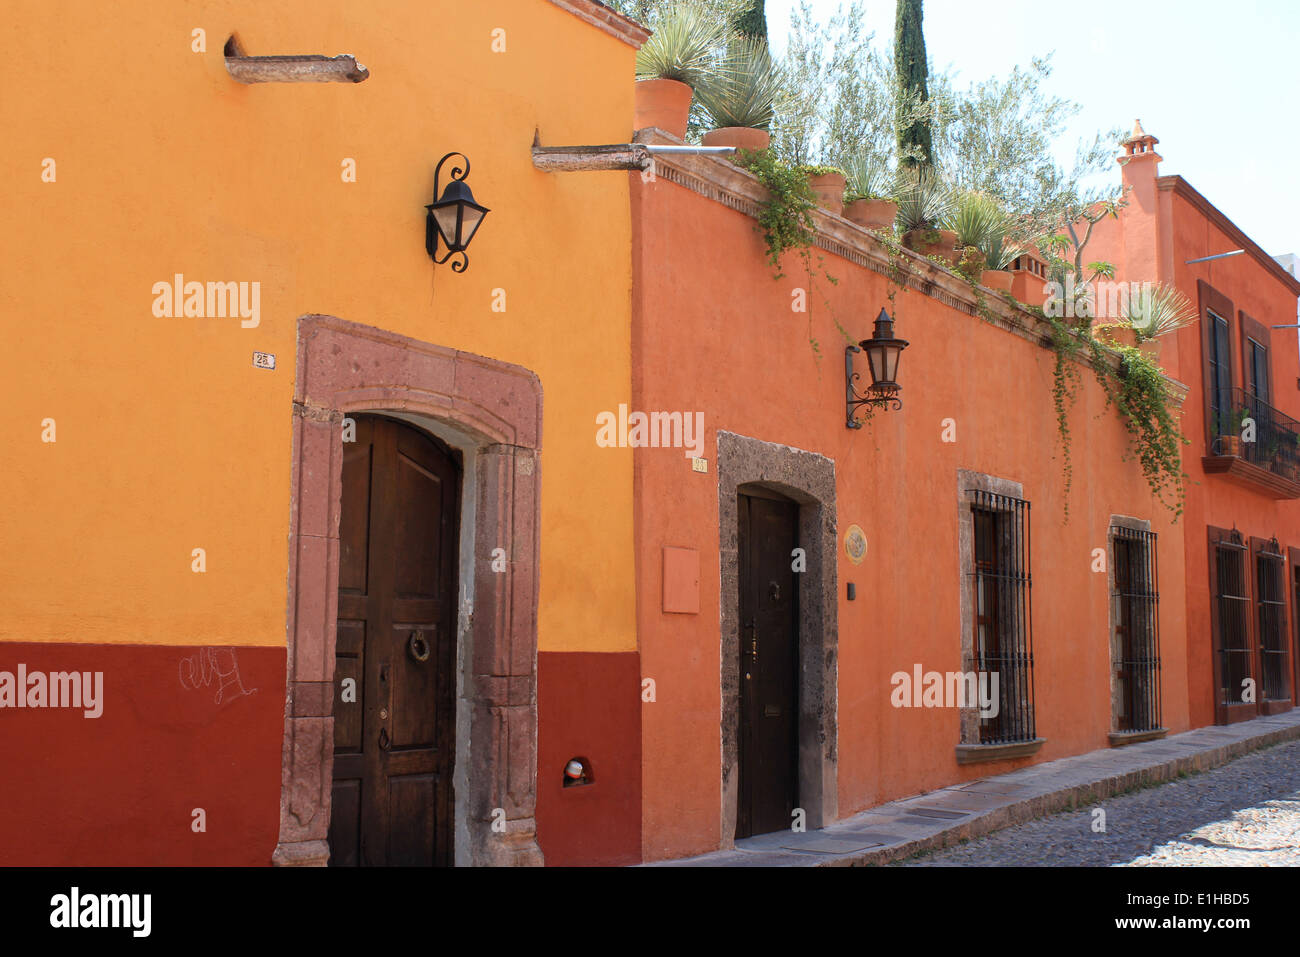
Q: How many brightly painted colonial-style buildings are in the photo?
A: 3